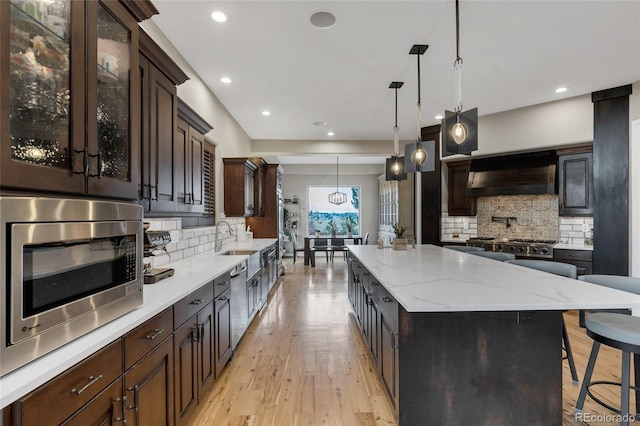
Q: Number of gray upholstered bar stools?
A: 4